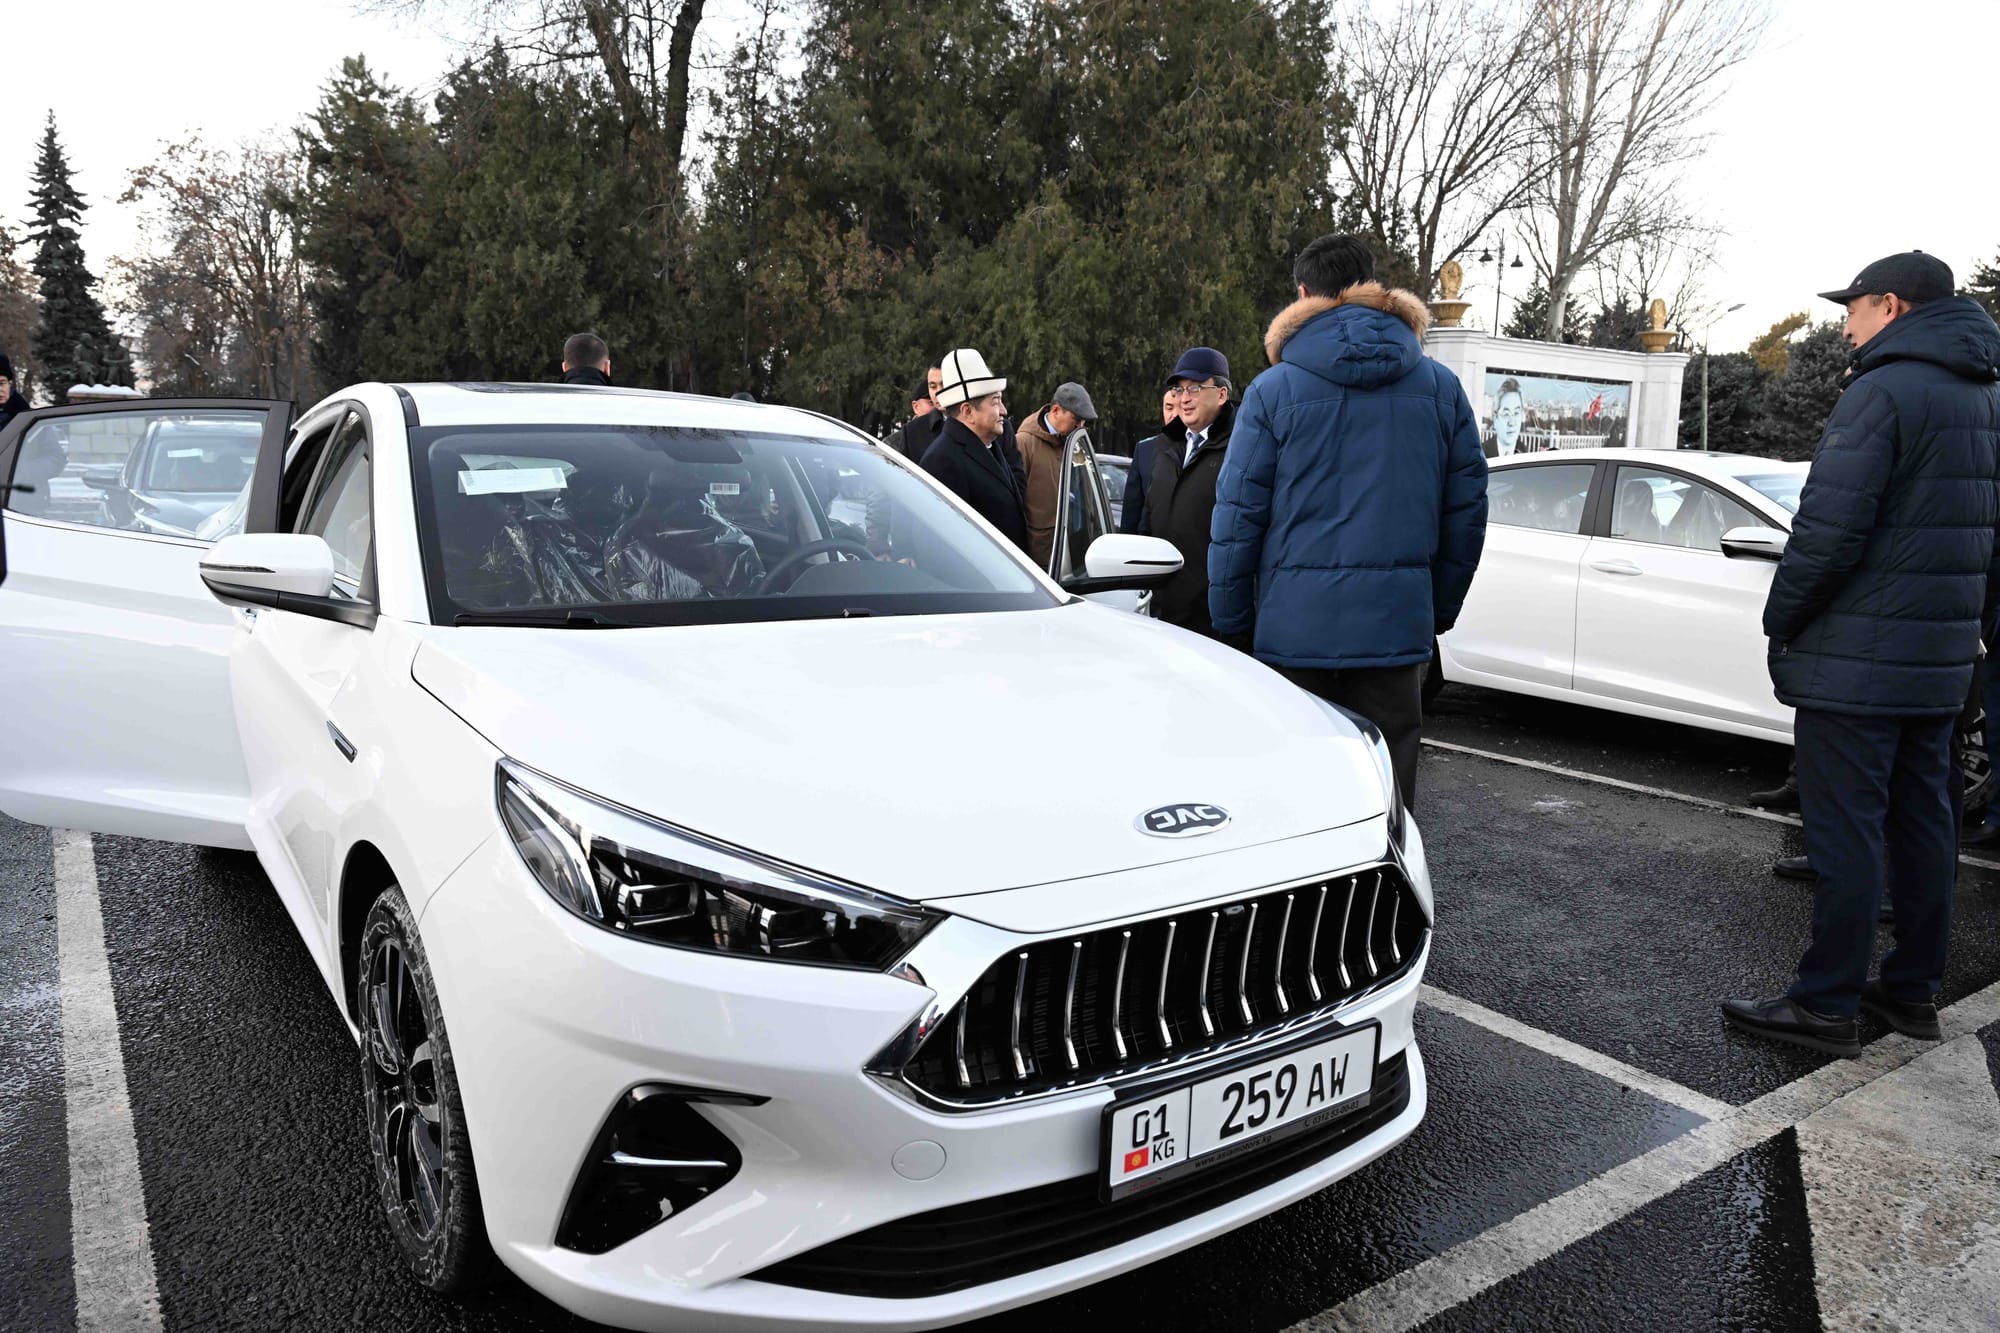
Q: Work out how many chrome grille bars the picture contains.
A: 12